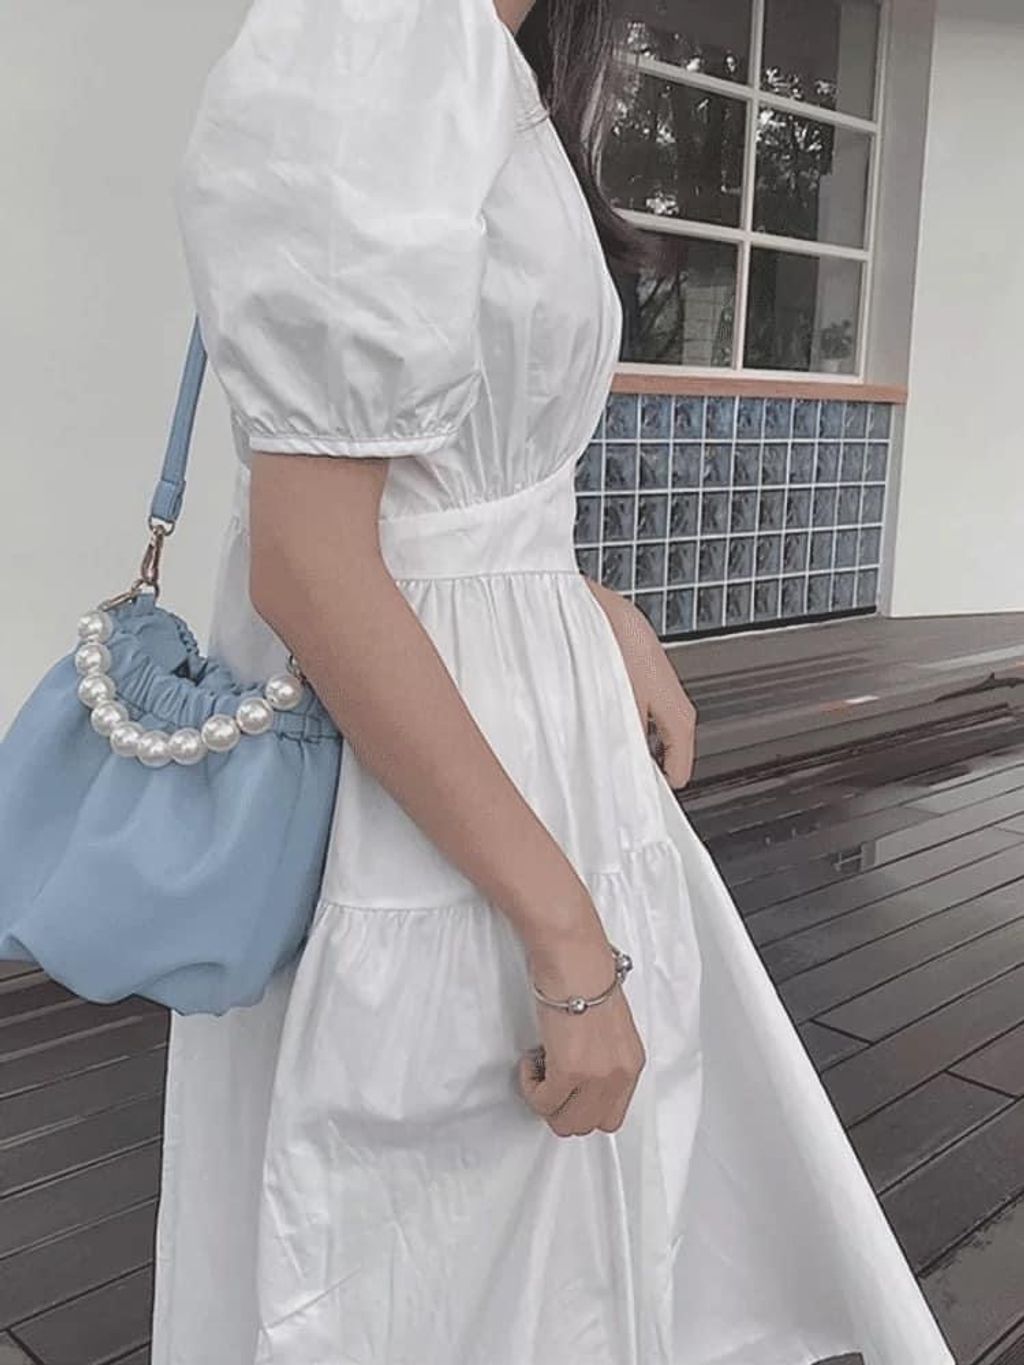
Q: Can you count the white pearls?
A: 10